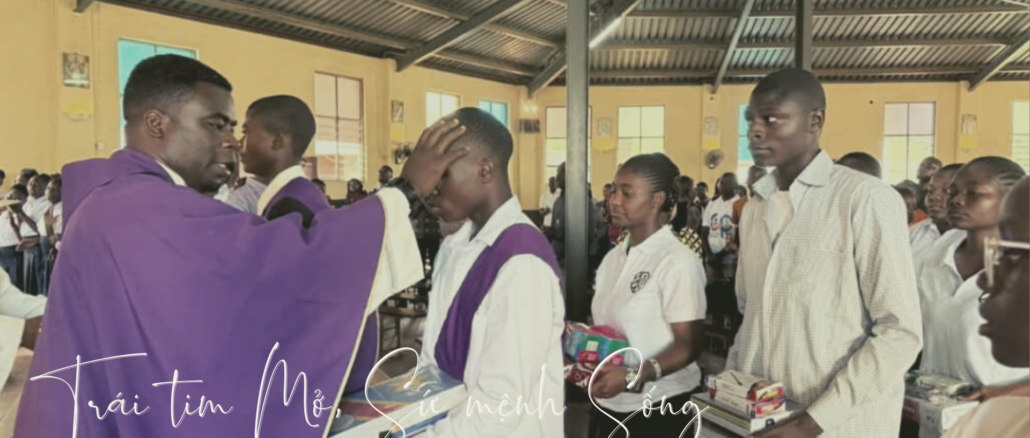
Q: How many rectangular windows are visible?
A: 9